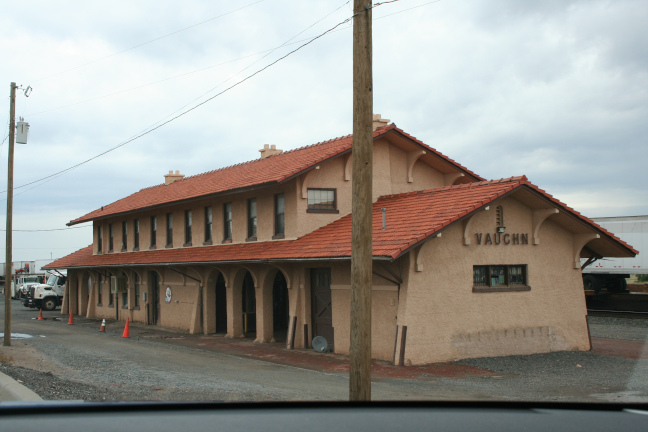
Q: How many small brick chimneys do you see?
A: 3